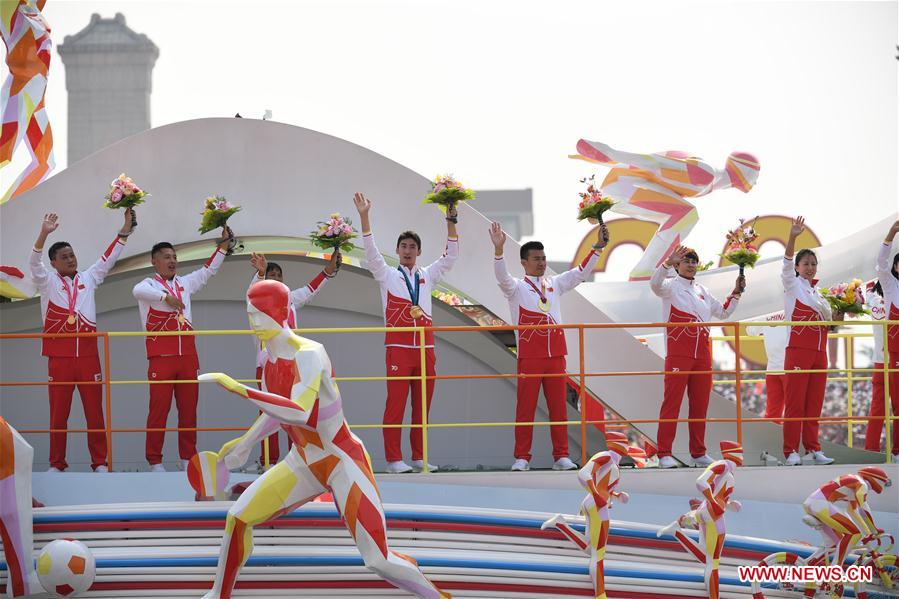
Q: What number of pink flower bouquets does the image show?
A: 7